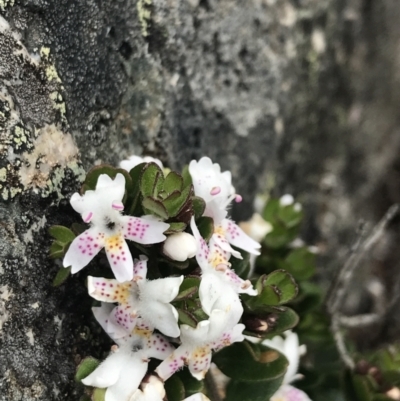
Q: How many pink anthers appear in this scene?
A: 4